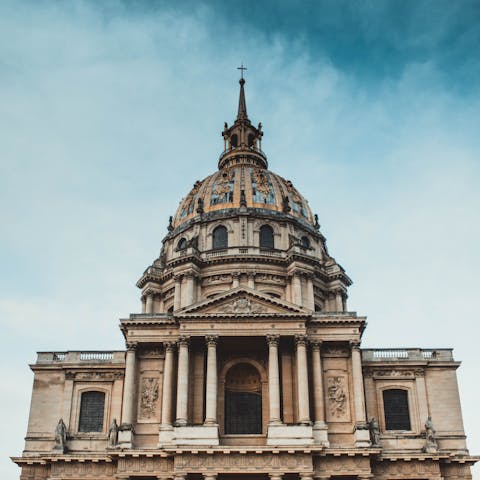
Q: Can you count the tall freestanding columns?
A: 8